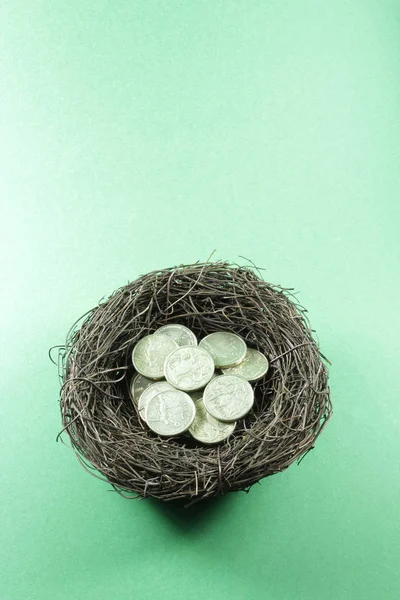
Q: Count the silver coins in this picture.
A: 10